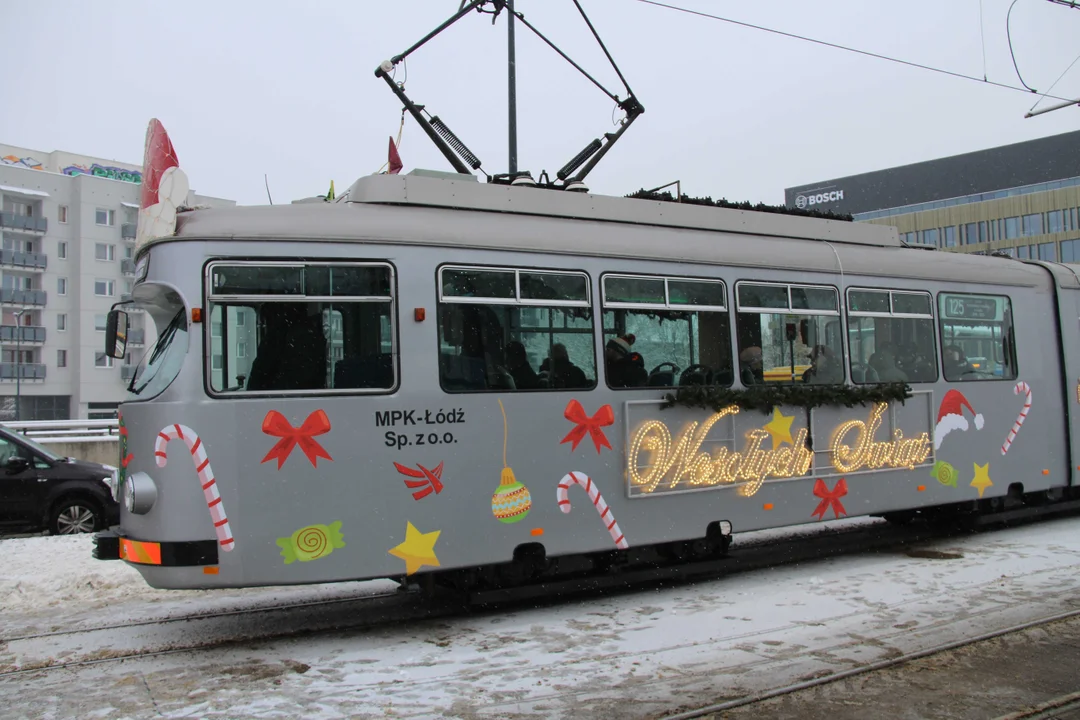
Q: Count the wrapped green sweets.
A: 2